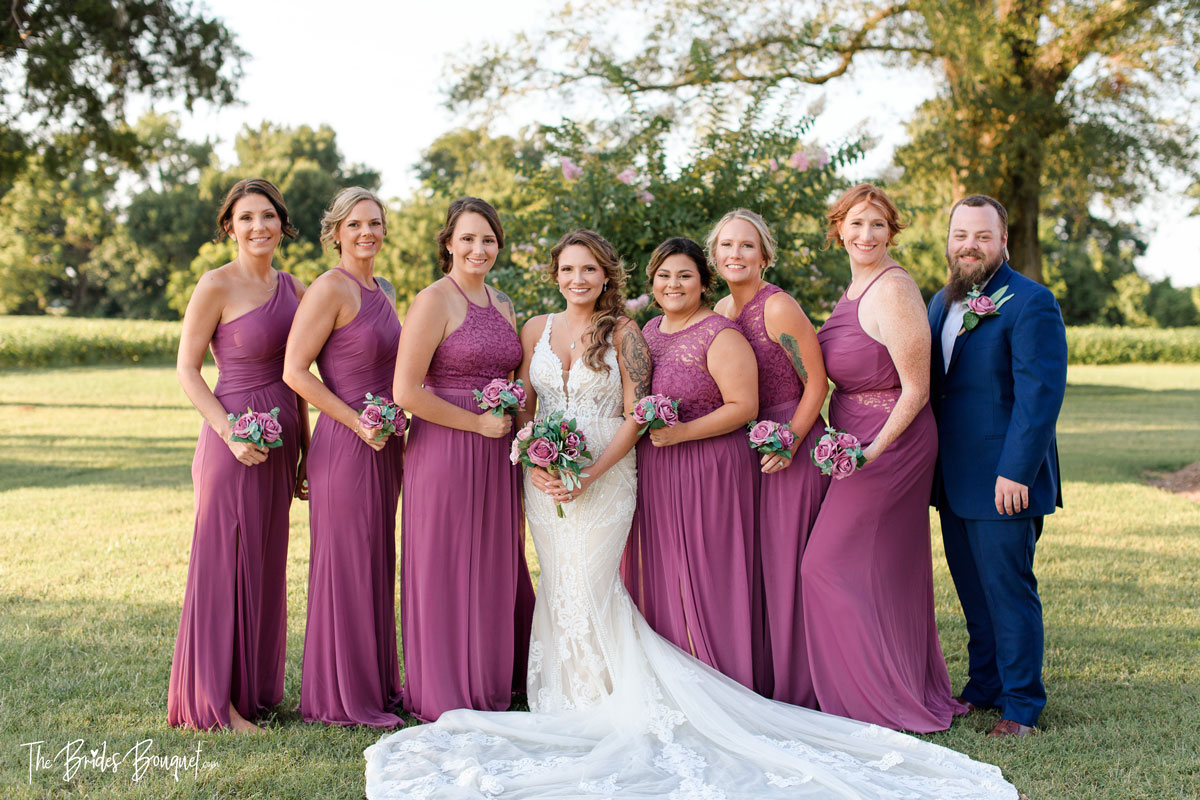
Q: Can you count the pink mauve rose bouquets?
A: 7